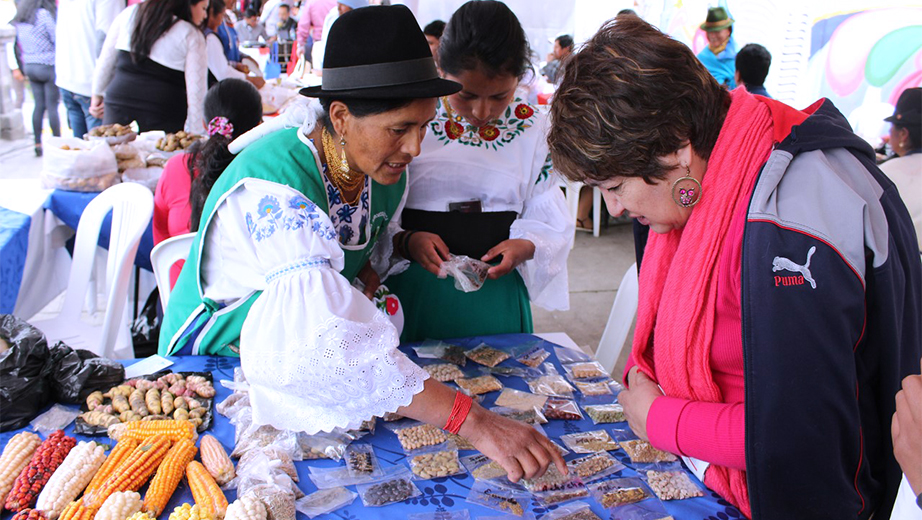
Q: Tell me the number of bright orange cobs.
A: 6